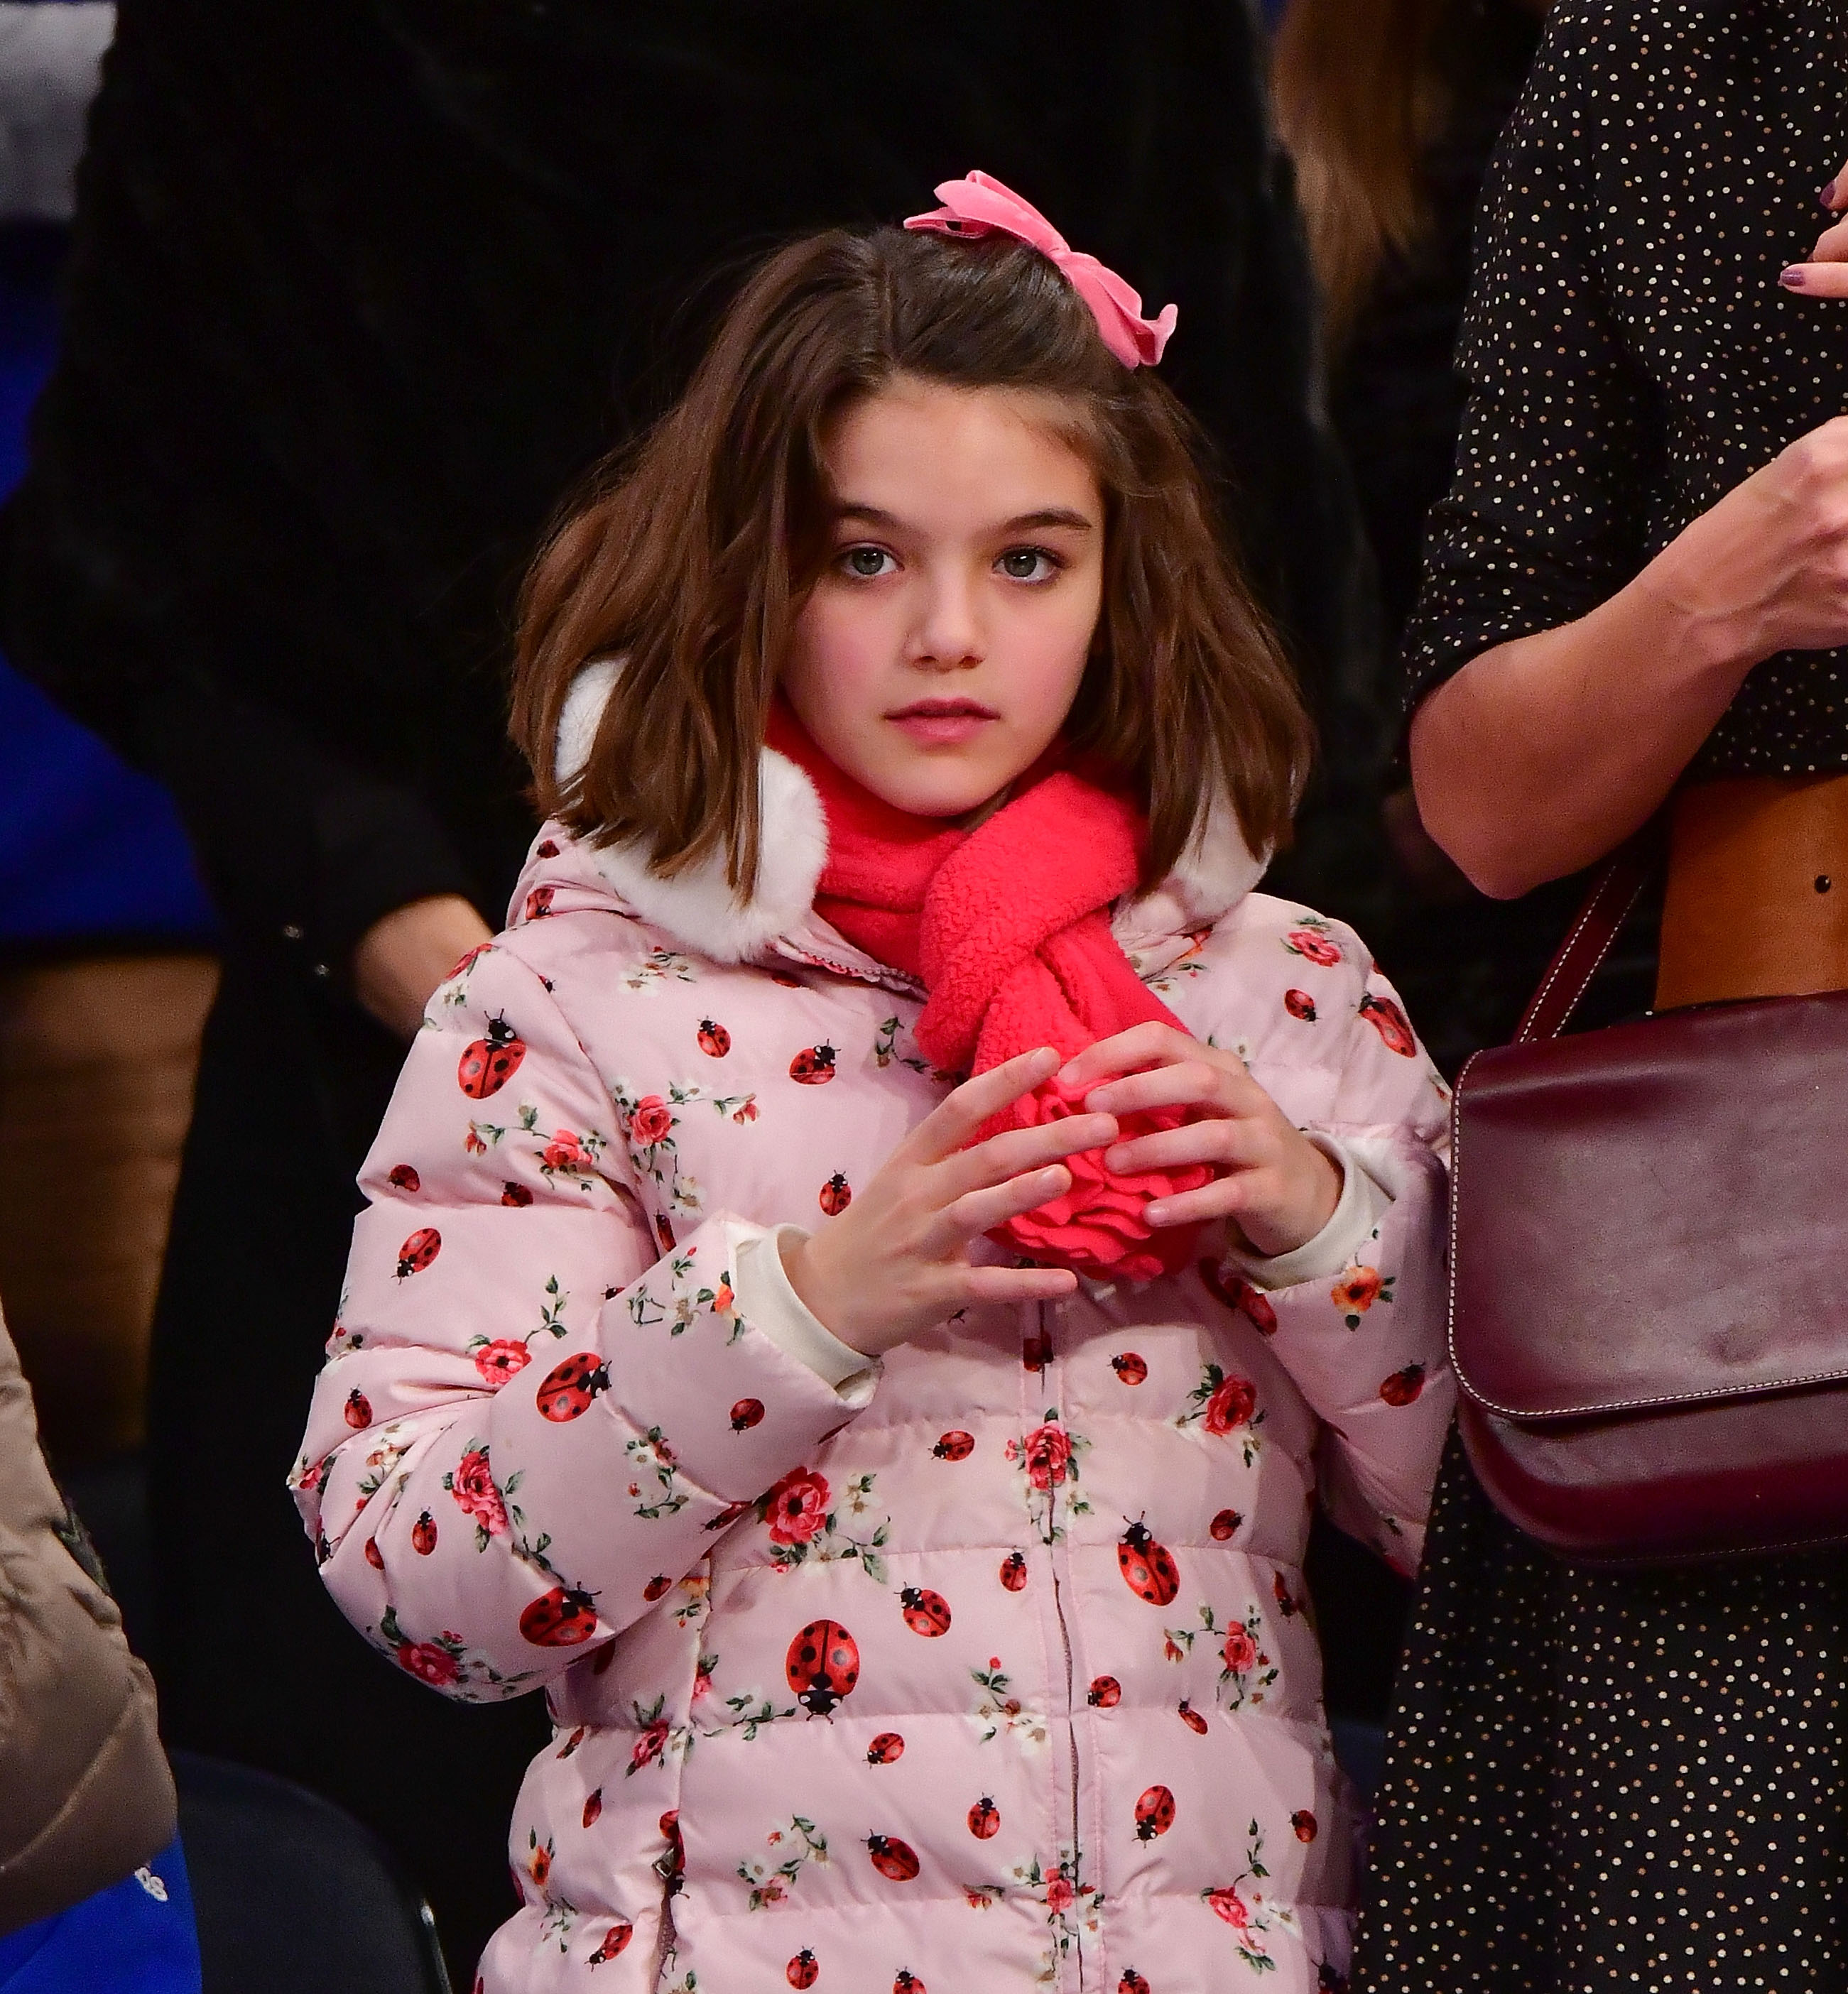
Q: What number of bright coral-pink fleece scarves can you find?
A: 1